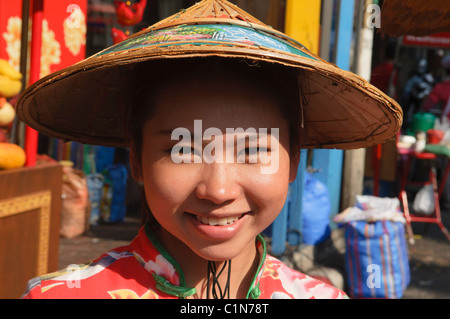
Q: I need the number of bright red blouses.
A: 1